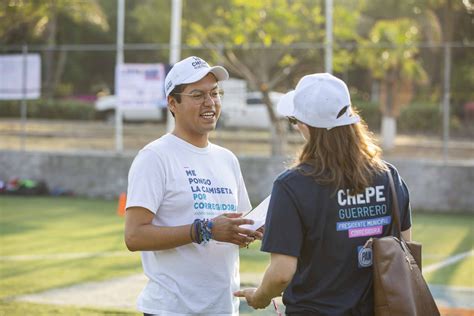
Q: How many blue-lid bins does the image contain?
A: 0